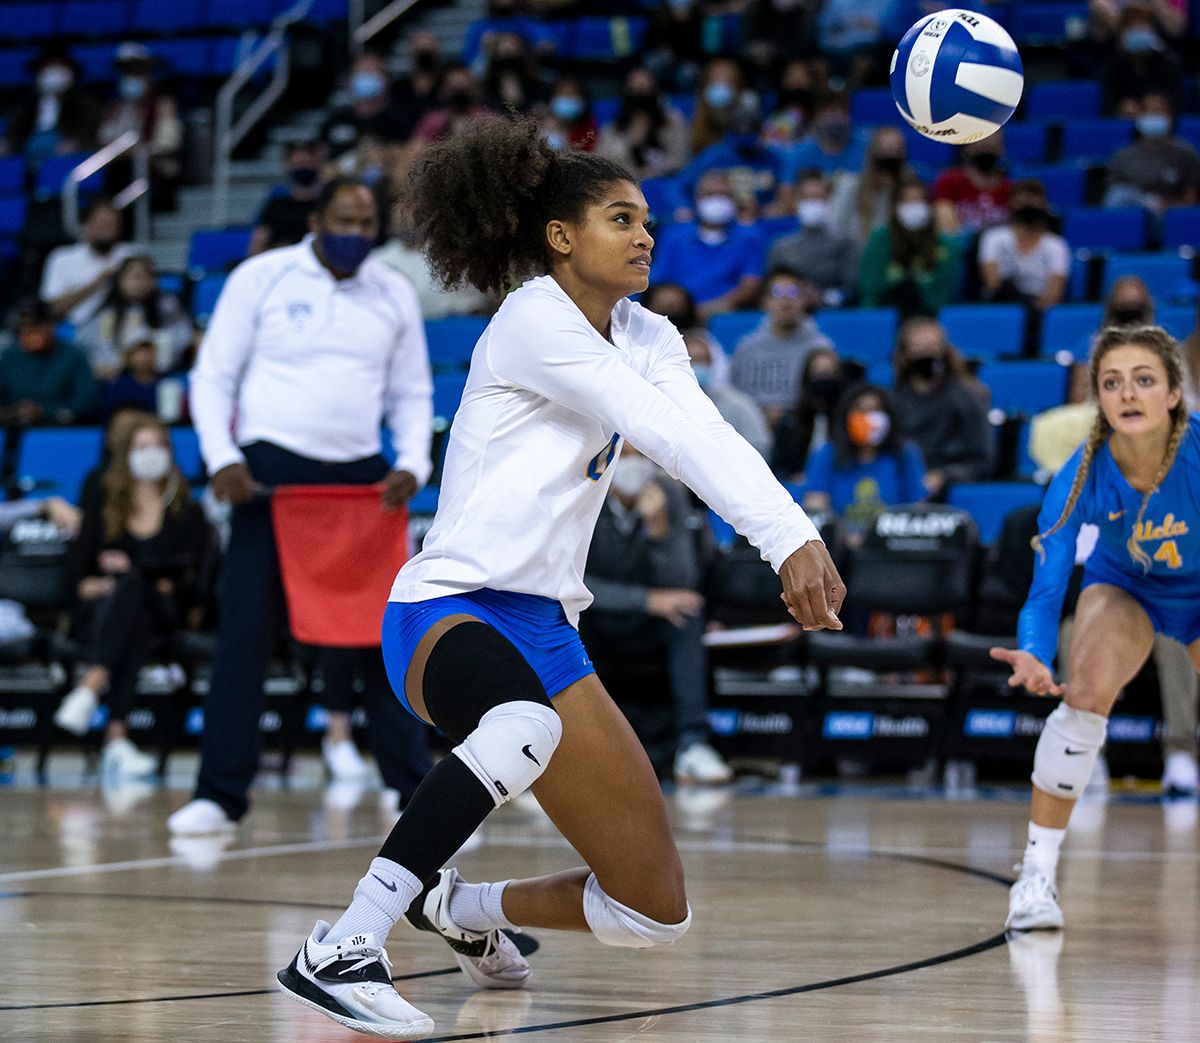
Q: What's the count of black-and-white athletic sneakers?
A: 2